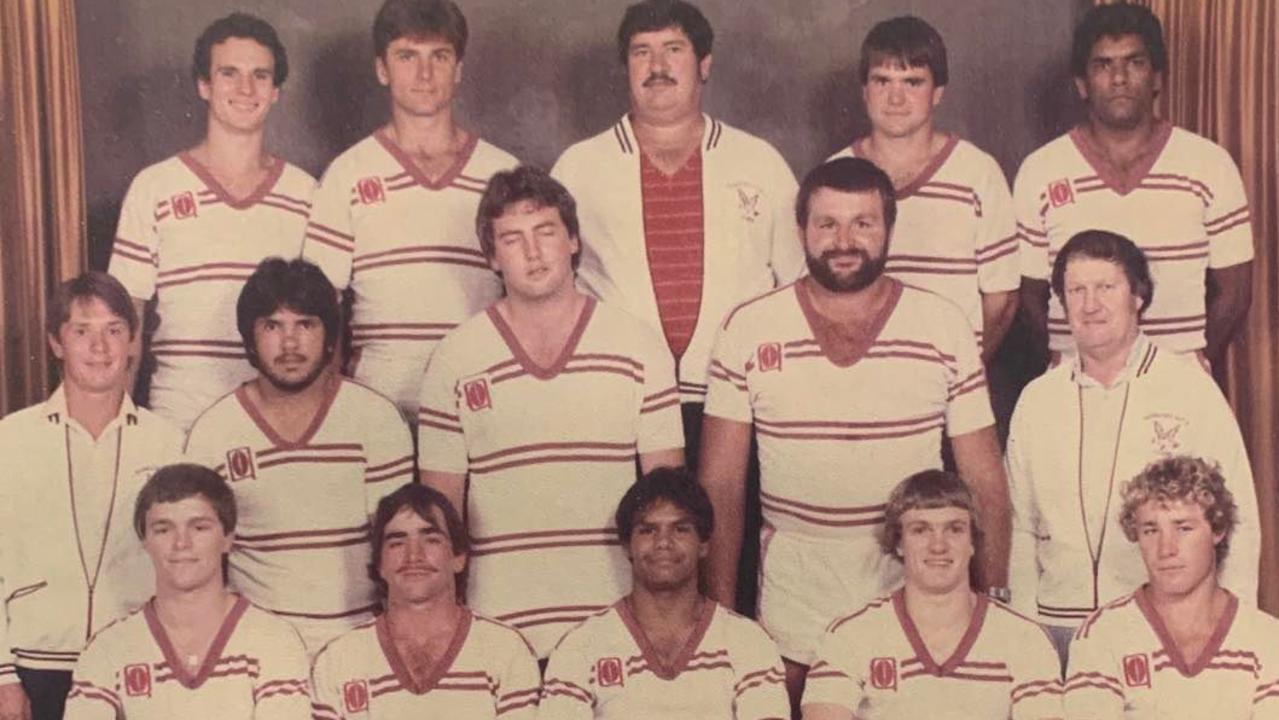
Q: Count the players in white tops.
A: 12